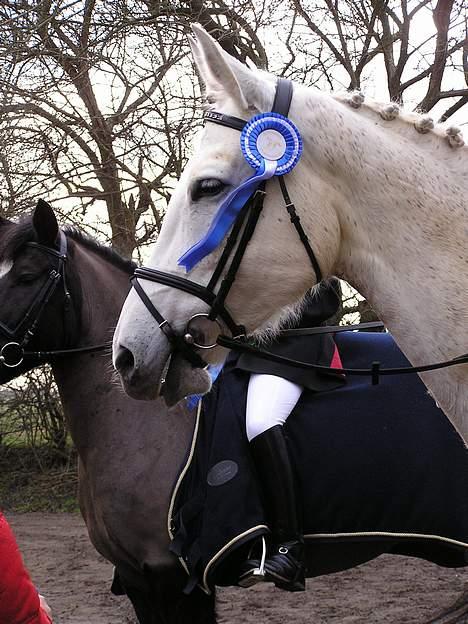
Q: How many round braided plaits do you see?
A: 4